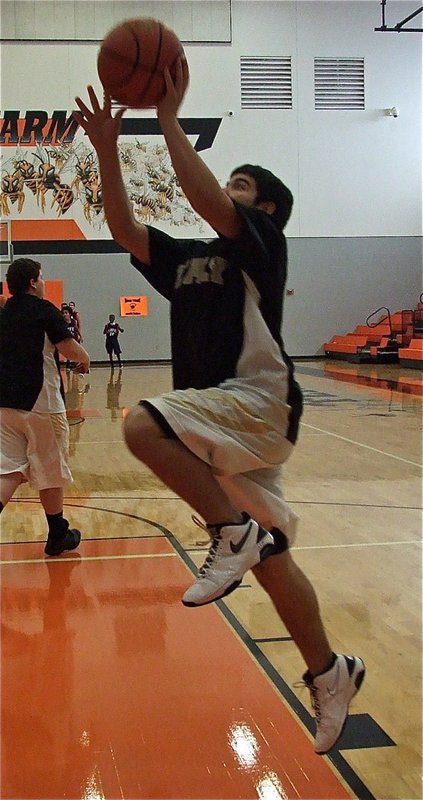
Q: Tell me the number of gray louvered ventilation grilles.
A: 2